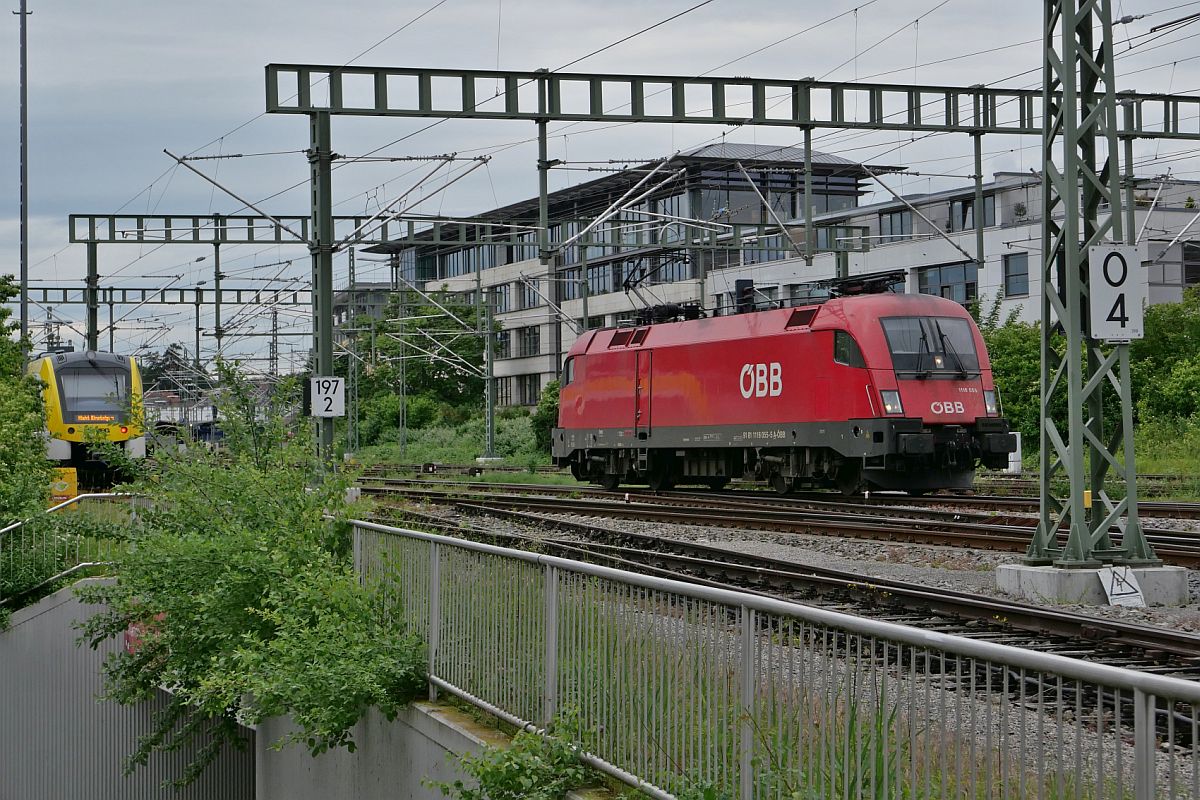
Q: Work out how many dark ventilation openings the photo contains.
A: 3